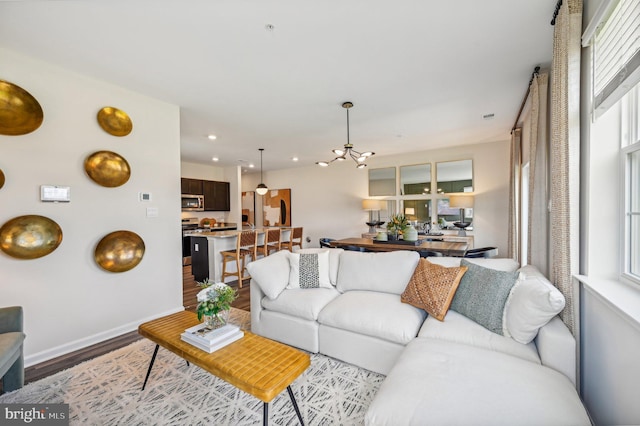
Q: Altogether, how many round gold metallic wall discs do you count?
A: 6